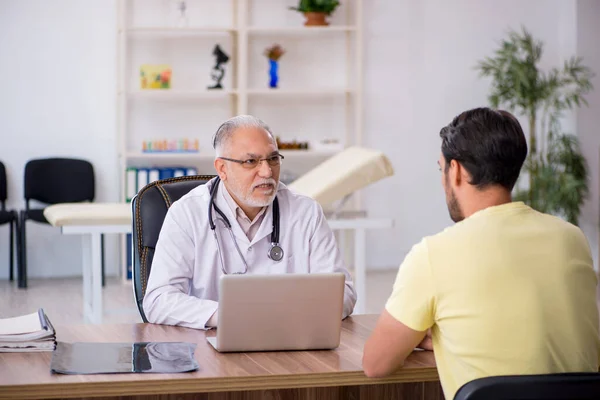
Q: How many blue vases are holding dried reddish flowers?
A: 1